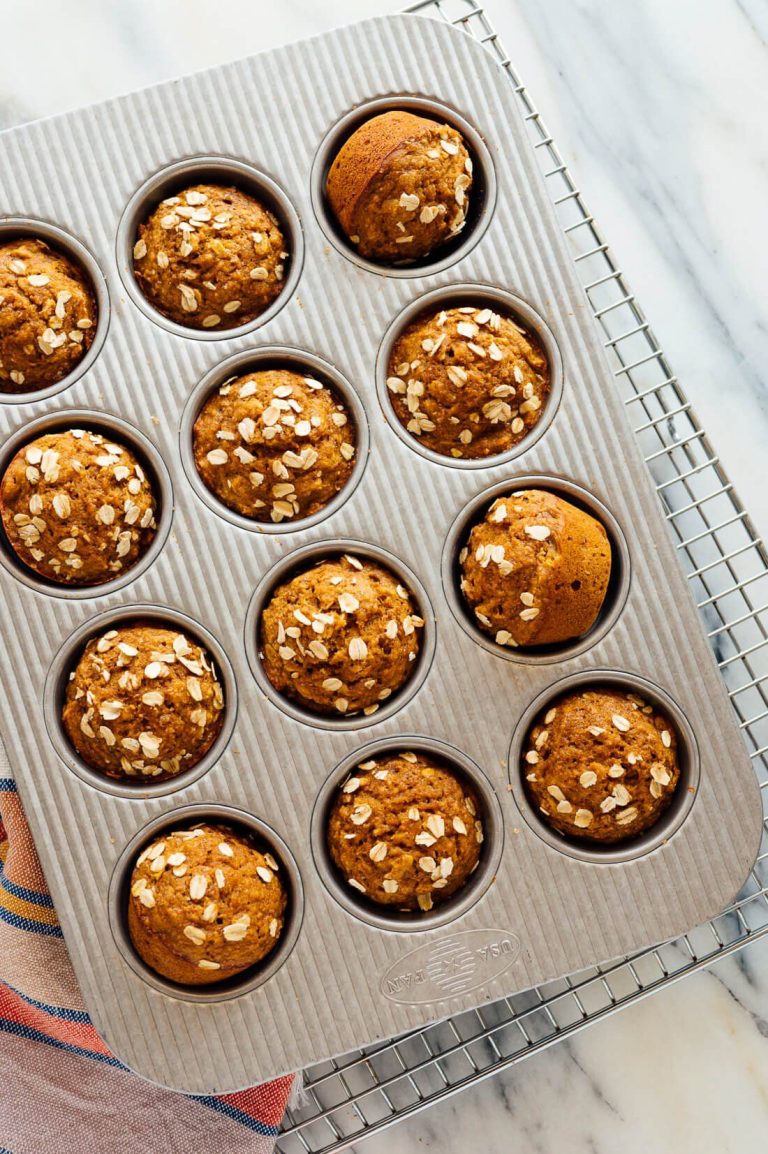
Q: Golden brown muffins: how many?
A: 12